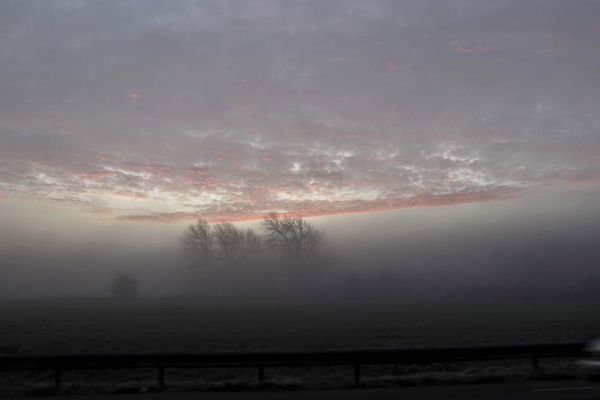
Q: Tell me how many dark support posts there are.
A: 5